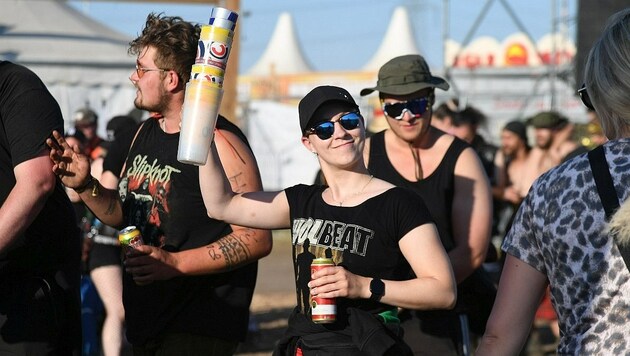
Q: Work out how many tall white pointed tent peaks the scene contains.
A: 2